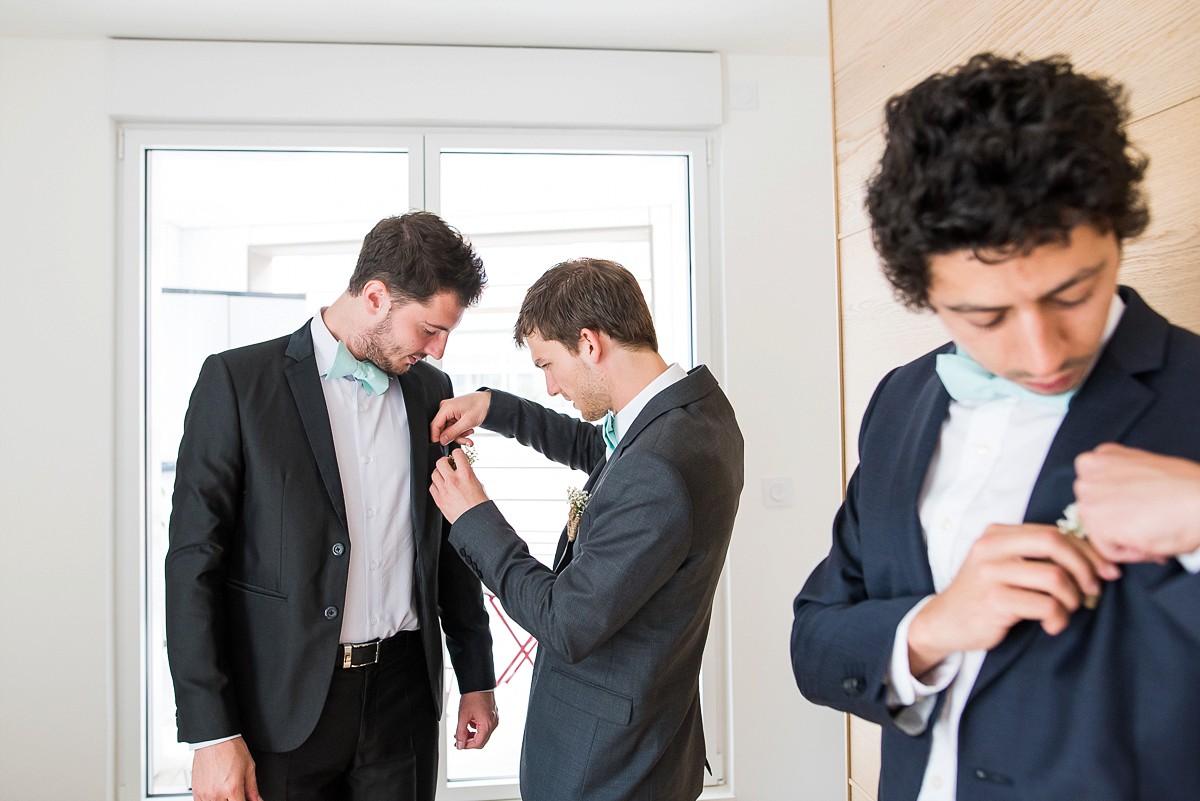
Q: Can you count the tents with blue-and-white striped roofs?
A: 0